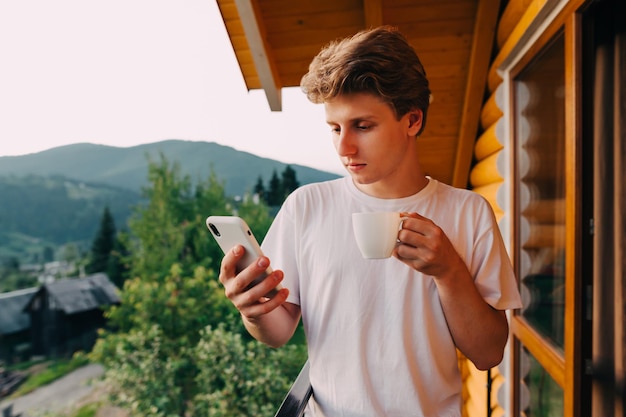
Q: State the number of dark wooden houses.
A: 2